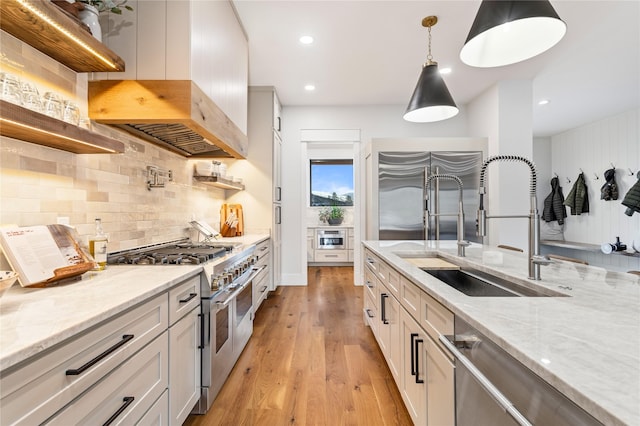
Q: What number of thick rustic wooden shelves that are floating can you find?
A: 3